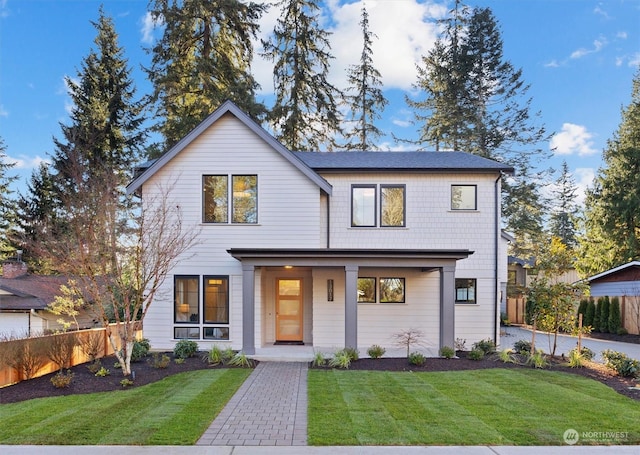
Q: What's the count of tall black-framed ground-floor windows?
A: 2